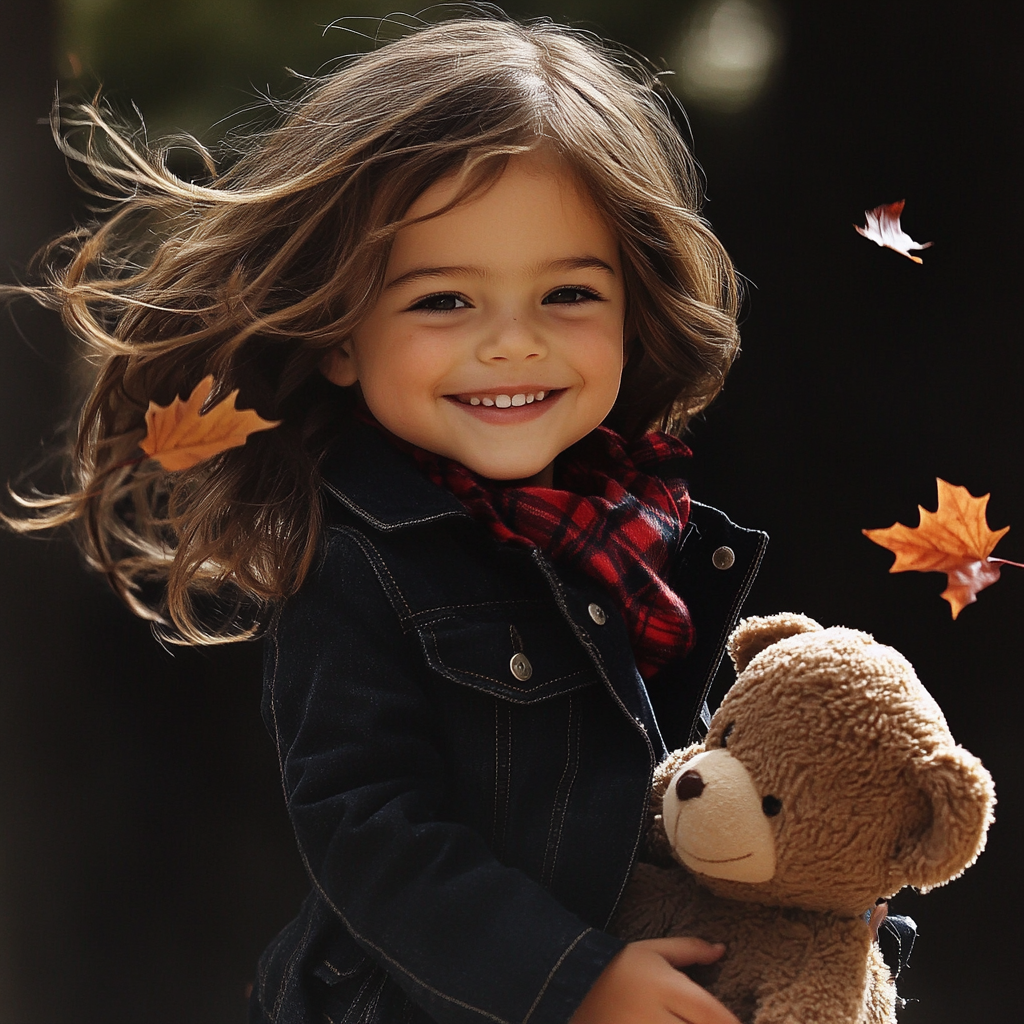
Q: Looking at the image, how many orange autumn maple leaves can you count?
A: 2